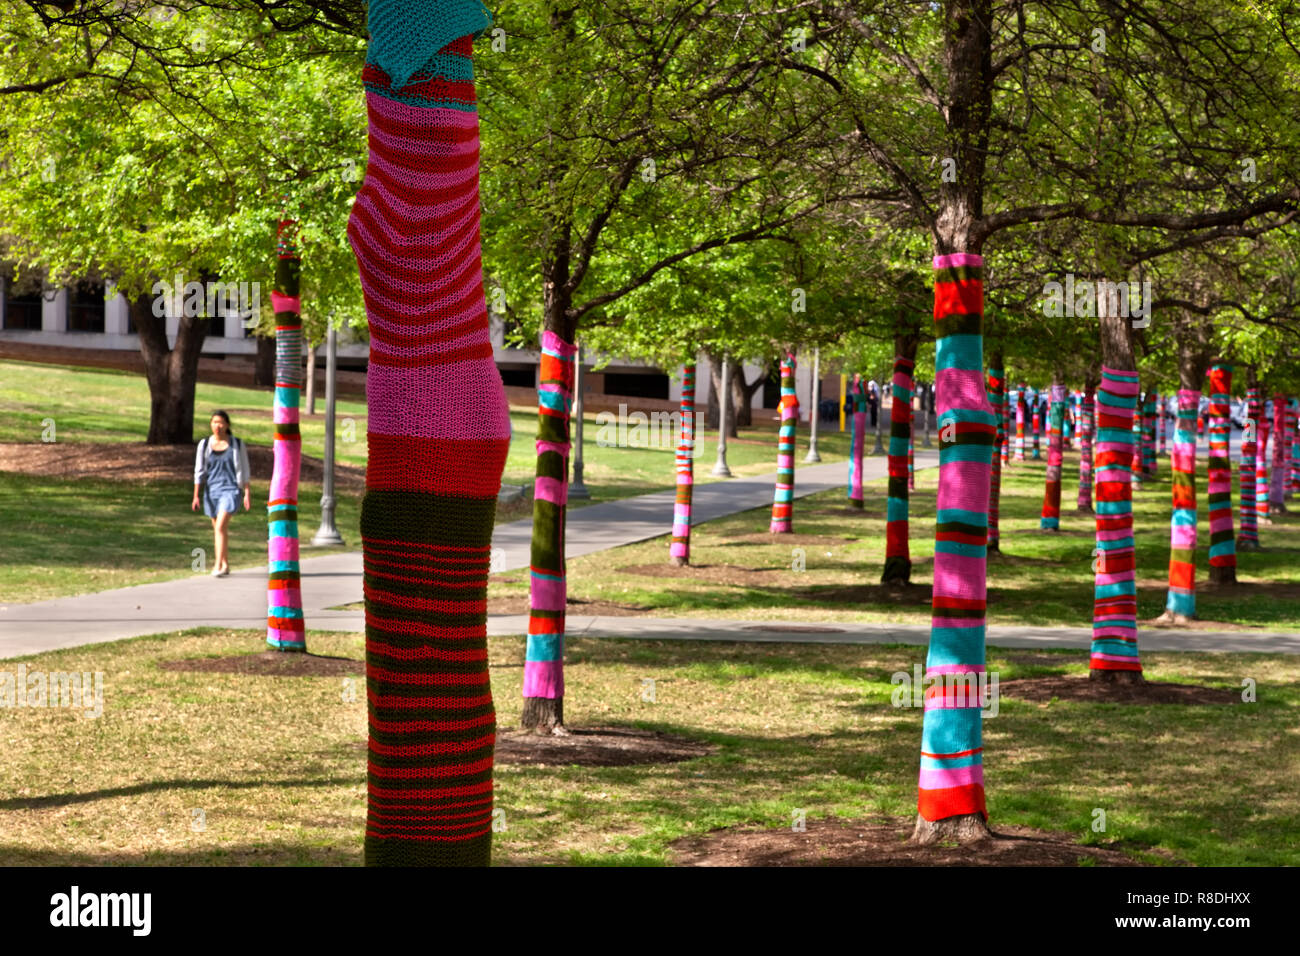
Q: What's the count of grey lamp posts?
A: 6